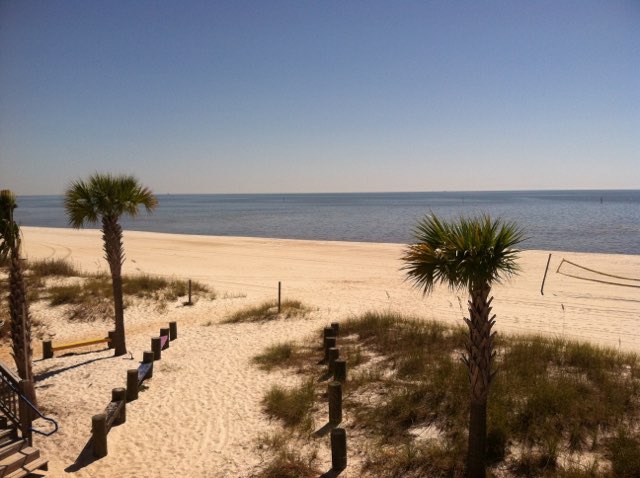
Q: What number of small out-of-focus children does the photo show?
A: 0